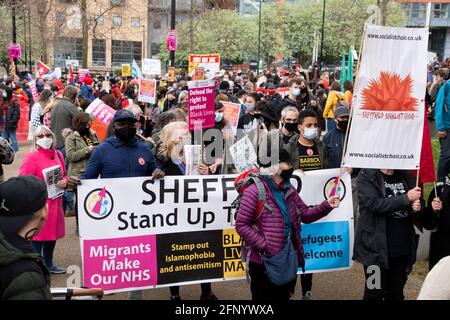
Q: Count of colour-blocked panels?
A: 4